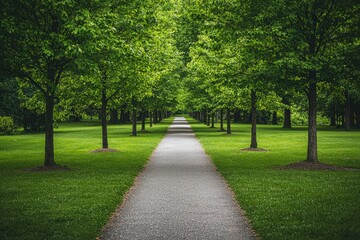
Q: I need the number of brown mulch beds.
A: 4